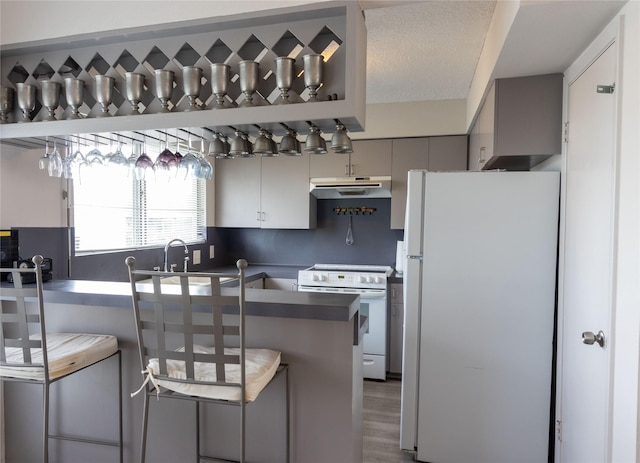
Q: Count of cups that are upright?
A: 12